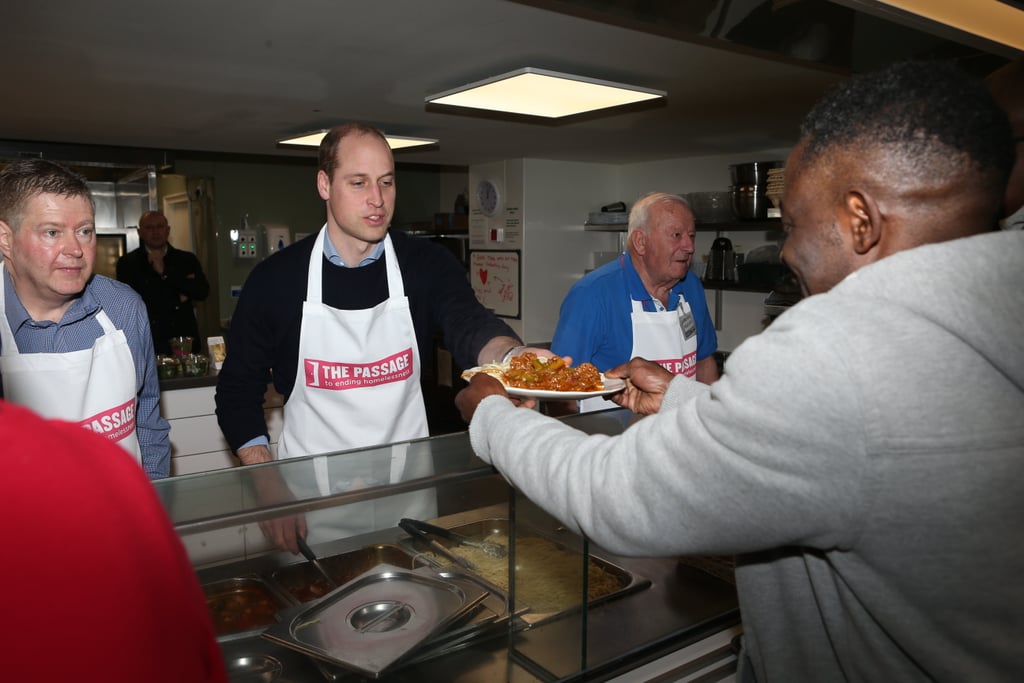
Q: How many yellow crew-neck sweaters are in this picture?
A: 0